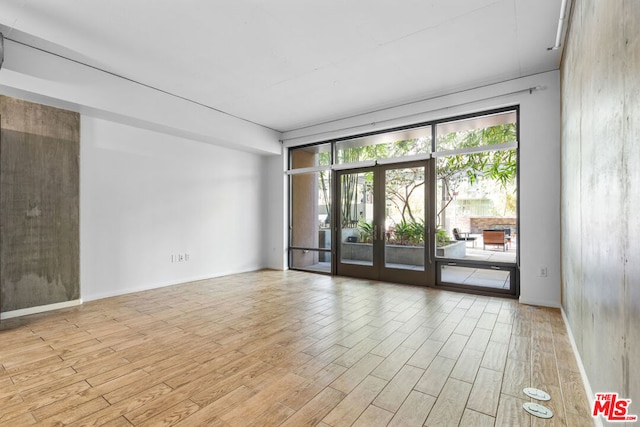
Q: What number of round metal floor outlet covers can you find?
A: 2